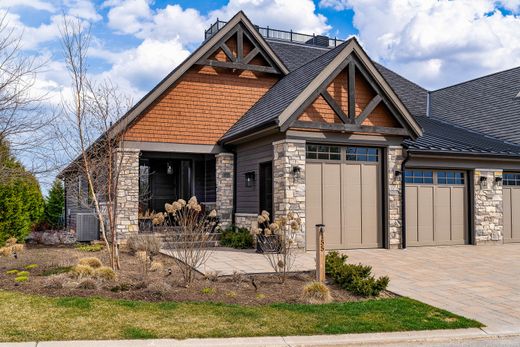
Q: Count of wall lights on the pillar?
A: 4